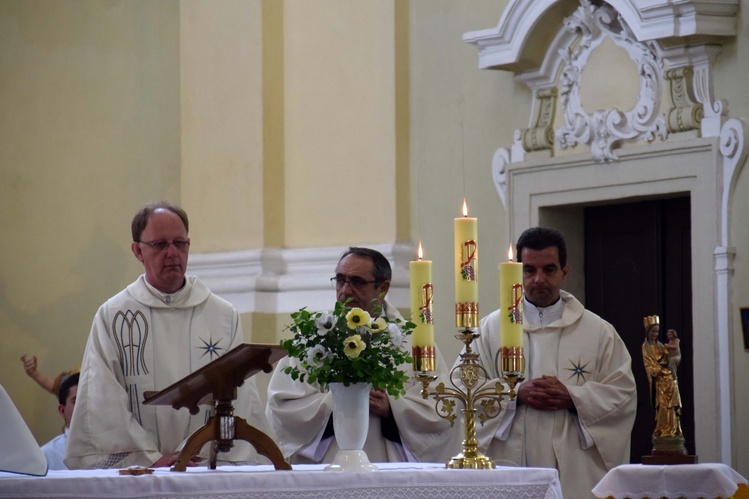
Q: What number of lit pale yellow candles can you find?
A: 3